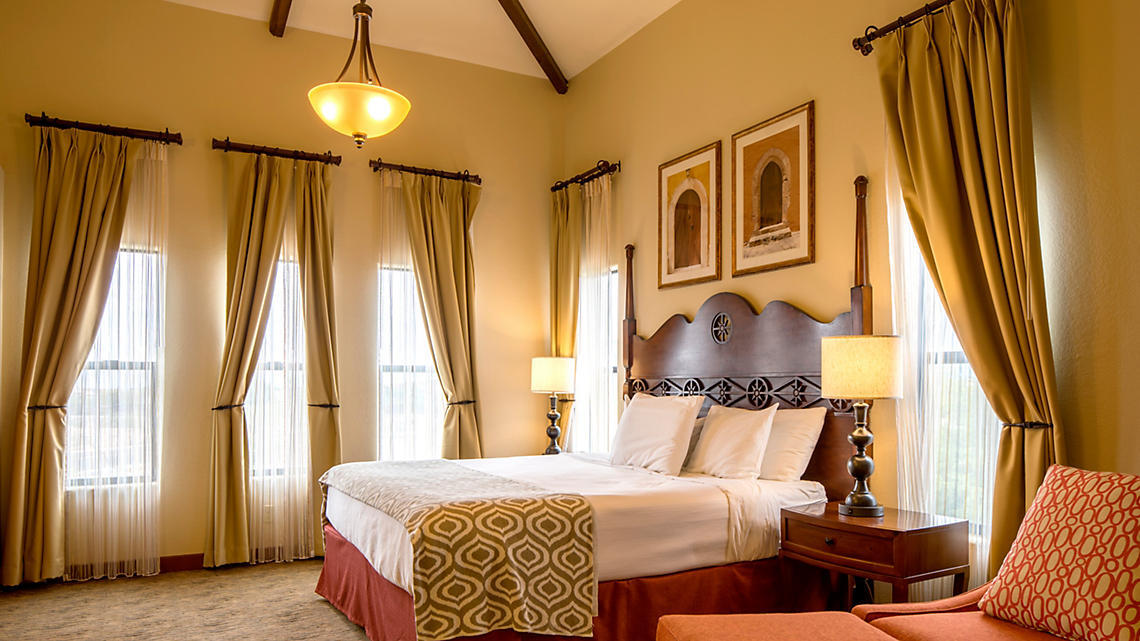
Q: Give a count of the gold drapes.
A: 6